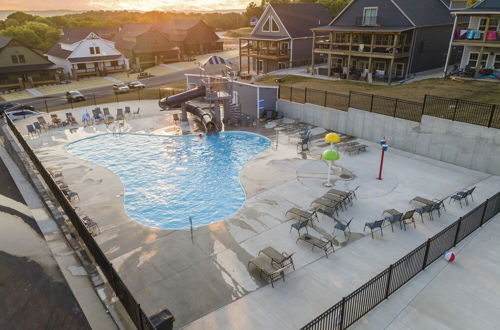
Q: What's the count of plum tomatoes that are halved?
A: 0